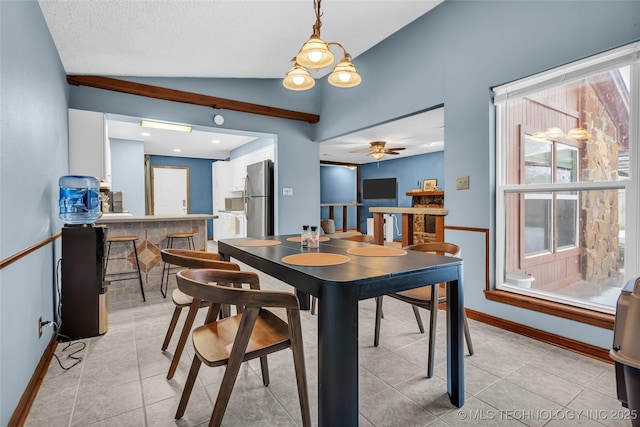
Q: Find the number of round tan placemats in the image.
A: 4